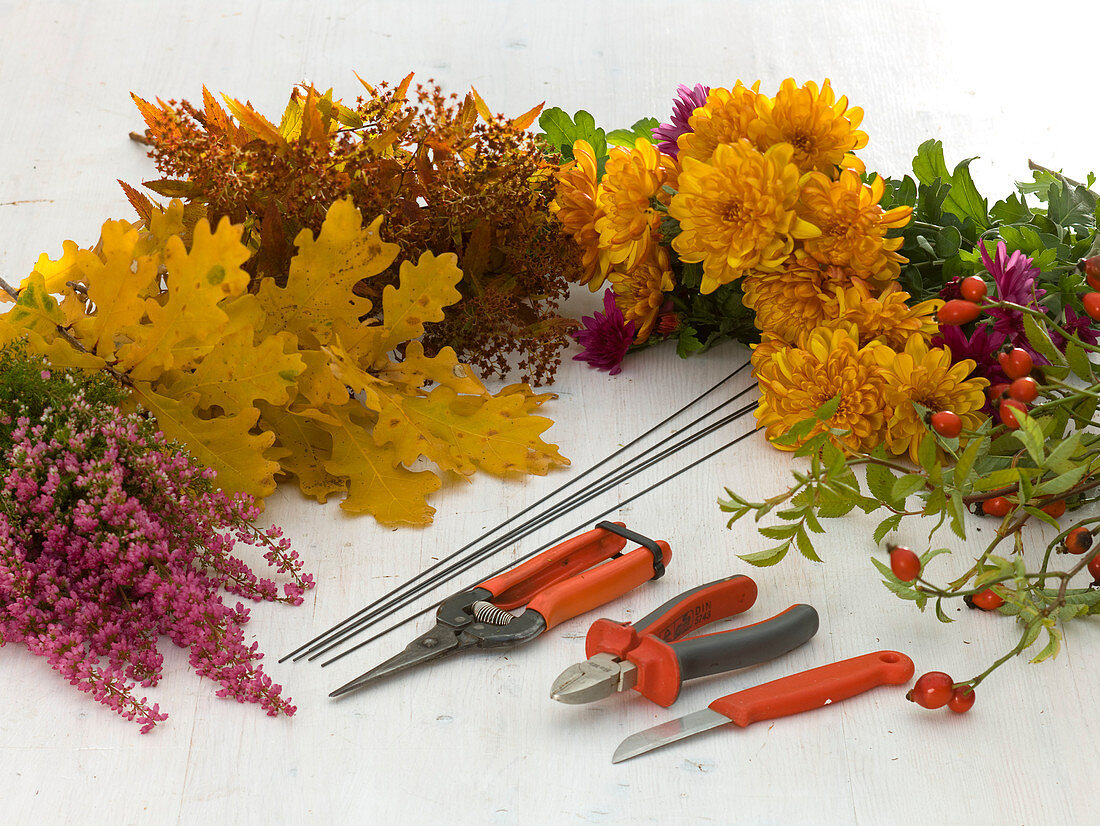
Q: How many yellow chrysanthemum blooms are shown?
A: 11